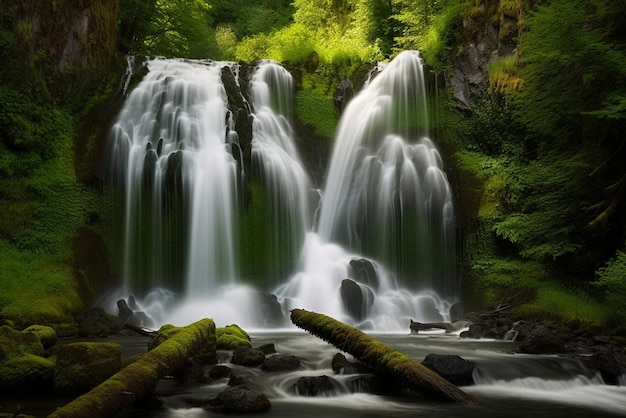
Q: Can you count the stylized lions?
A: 0